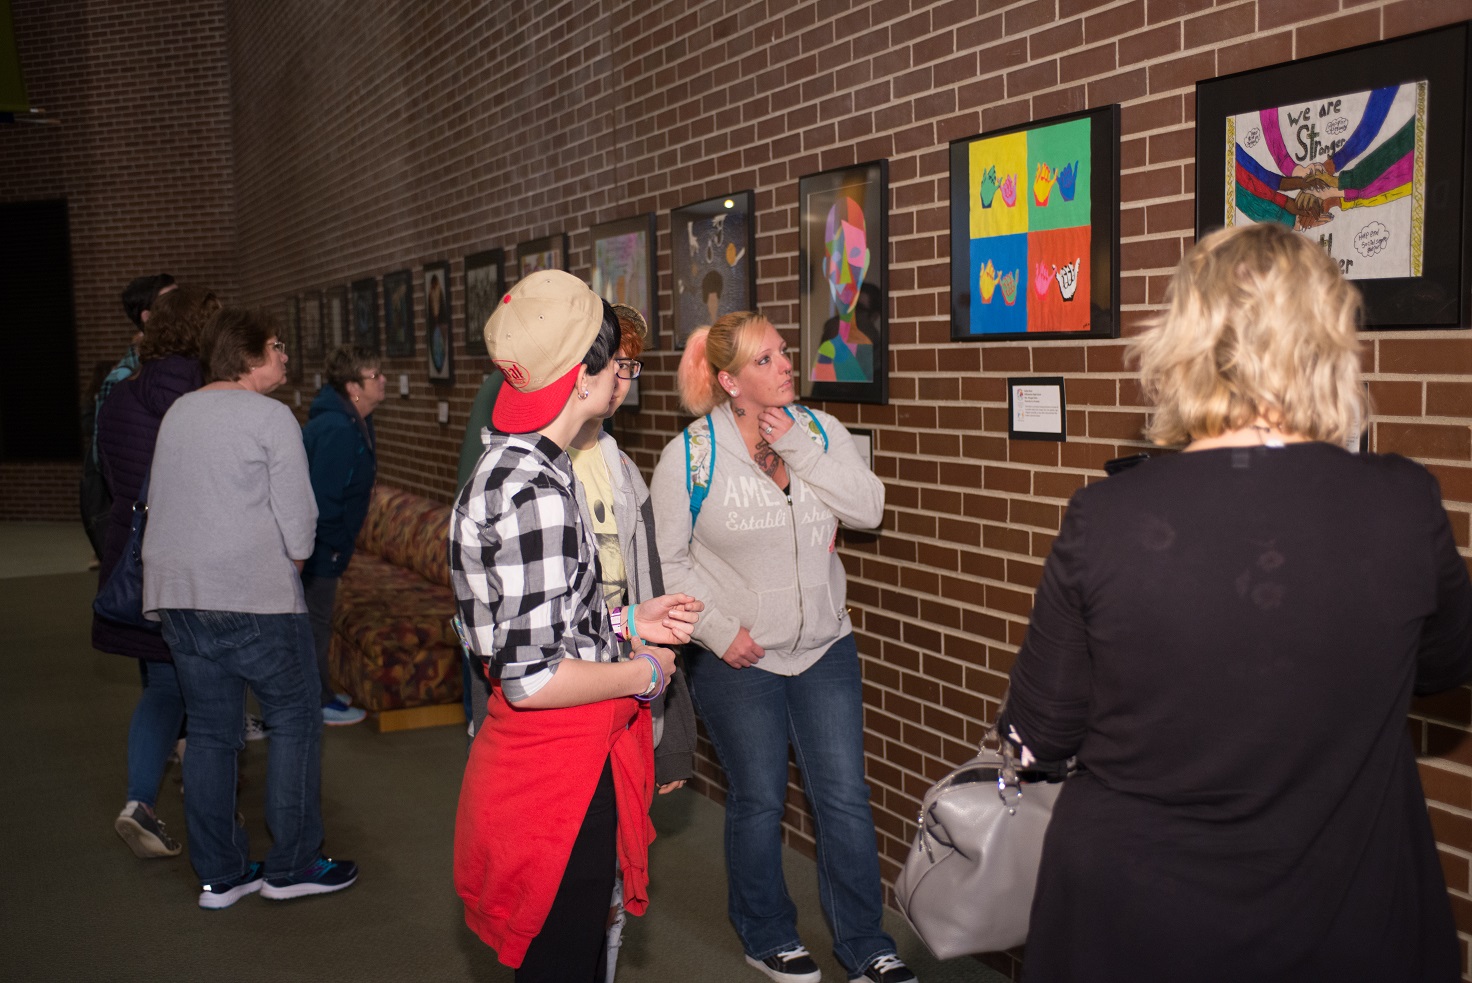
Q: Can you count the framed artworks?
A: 13